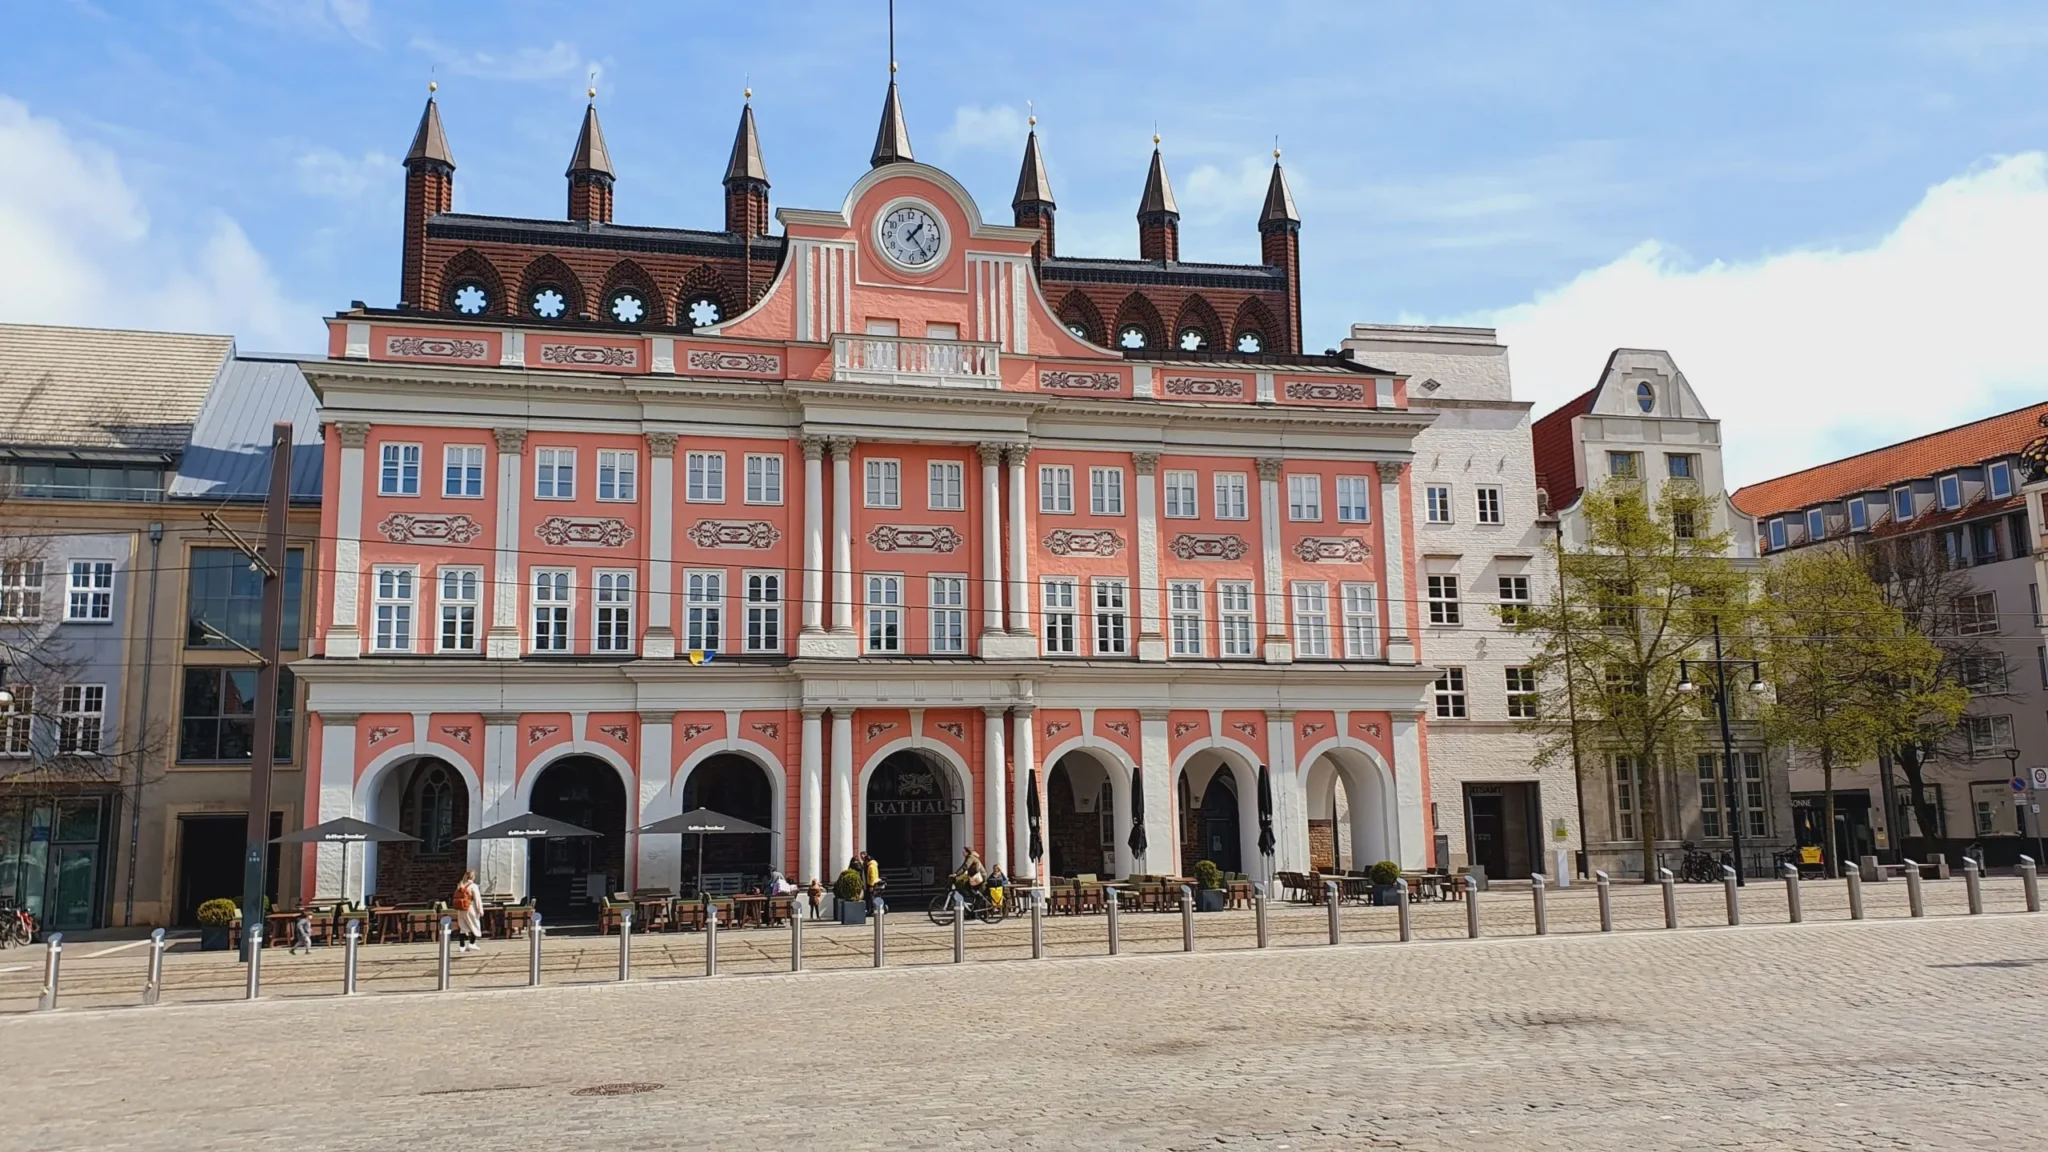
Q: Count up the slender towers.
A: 7